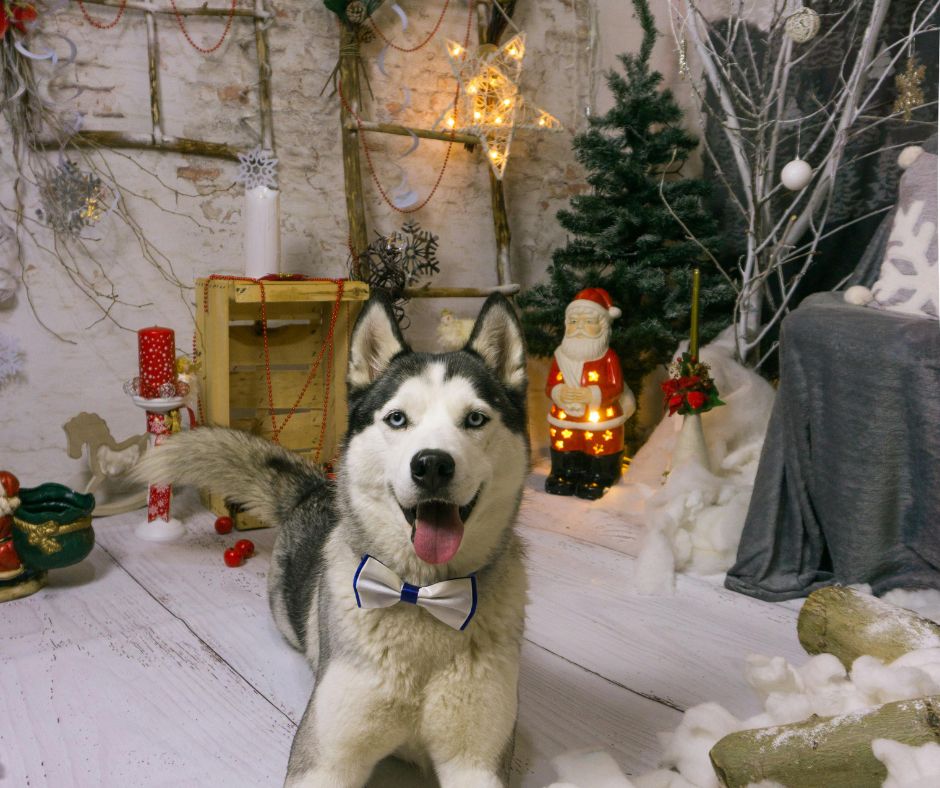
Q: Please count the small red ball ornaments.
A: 3